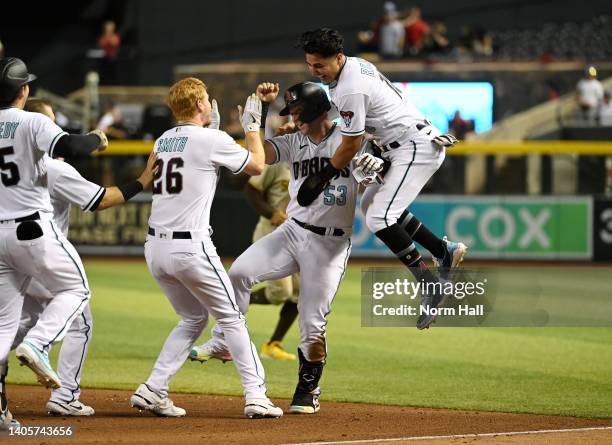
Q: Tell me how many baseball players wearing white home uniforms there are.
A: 5